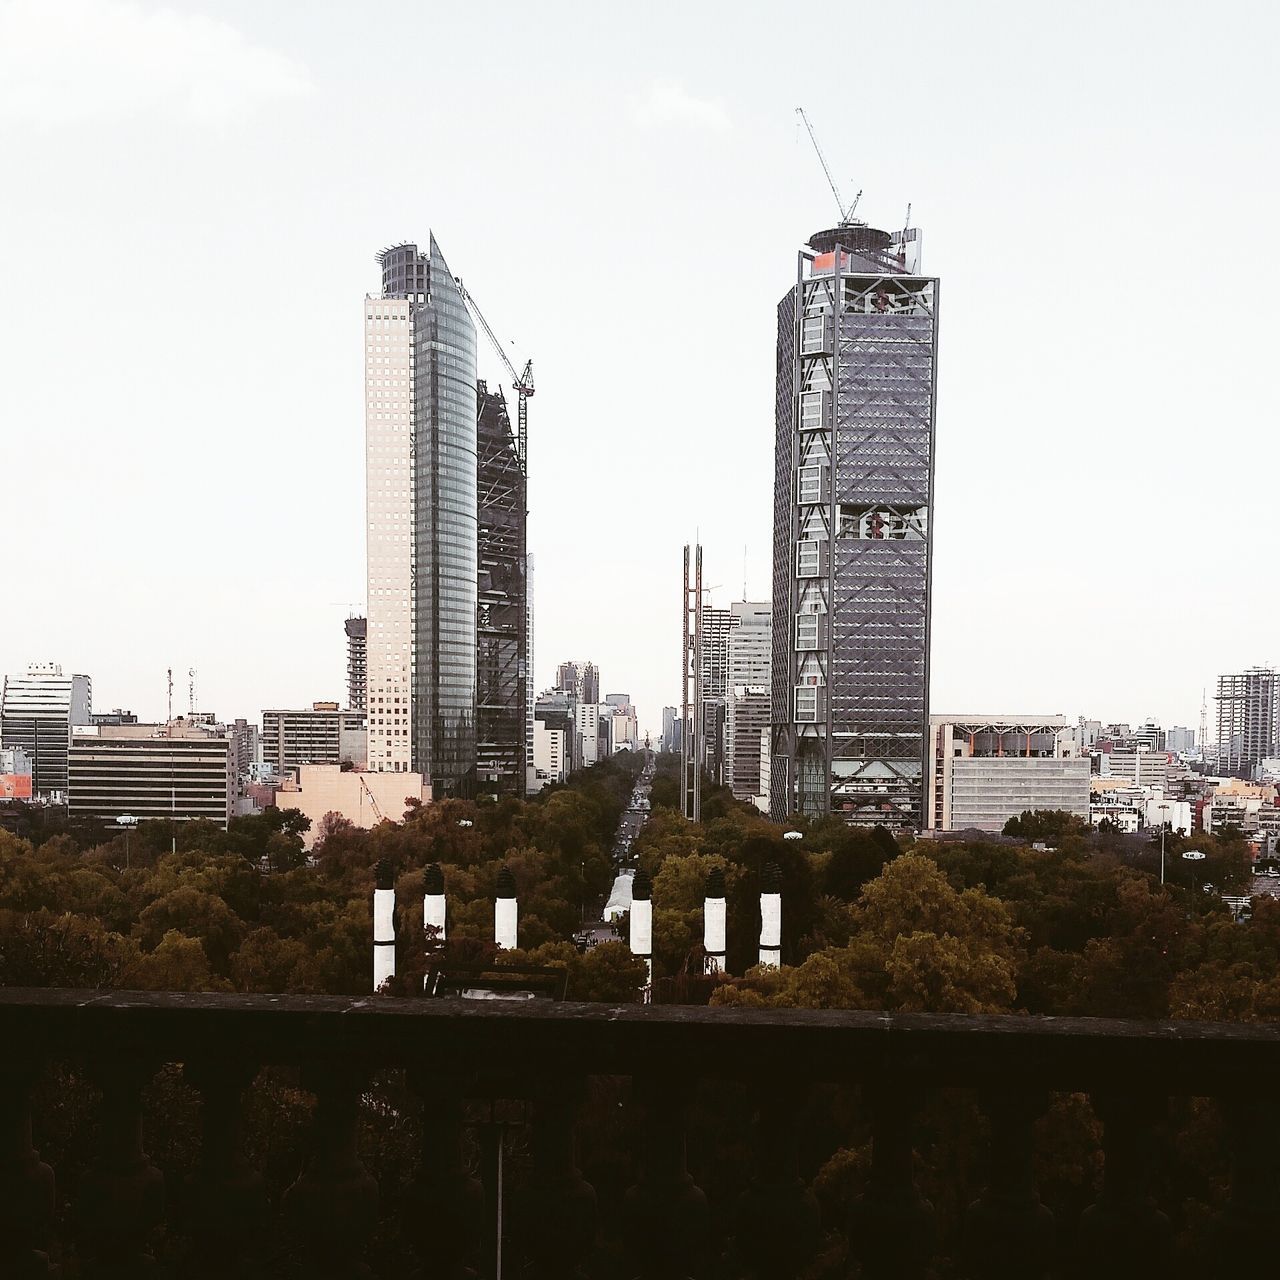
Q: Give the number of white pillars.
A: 6